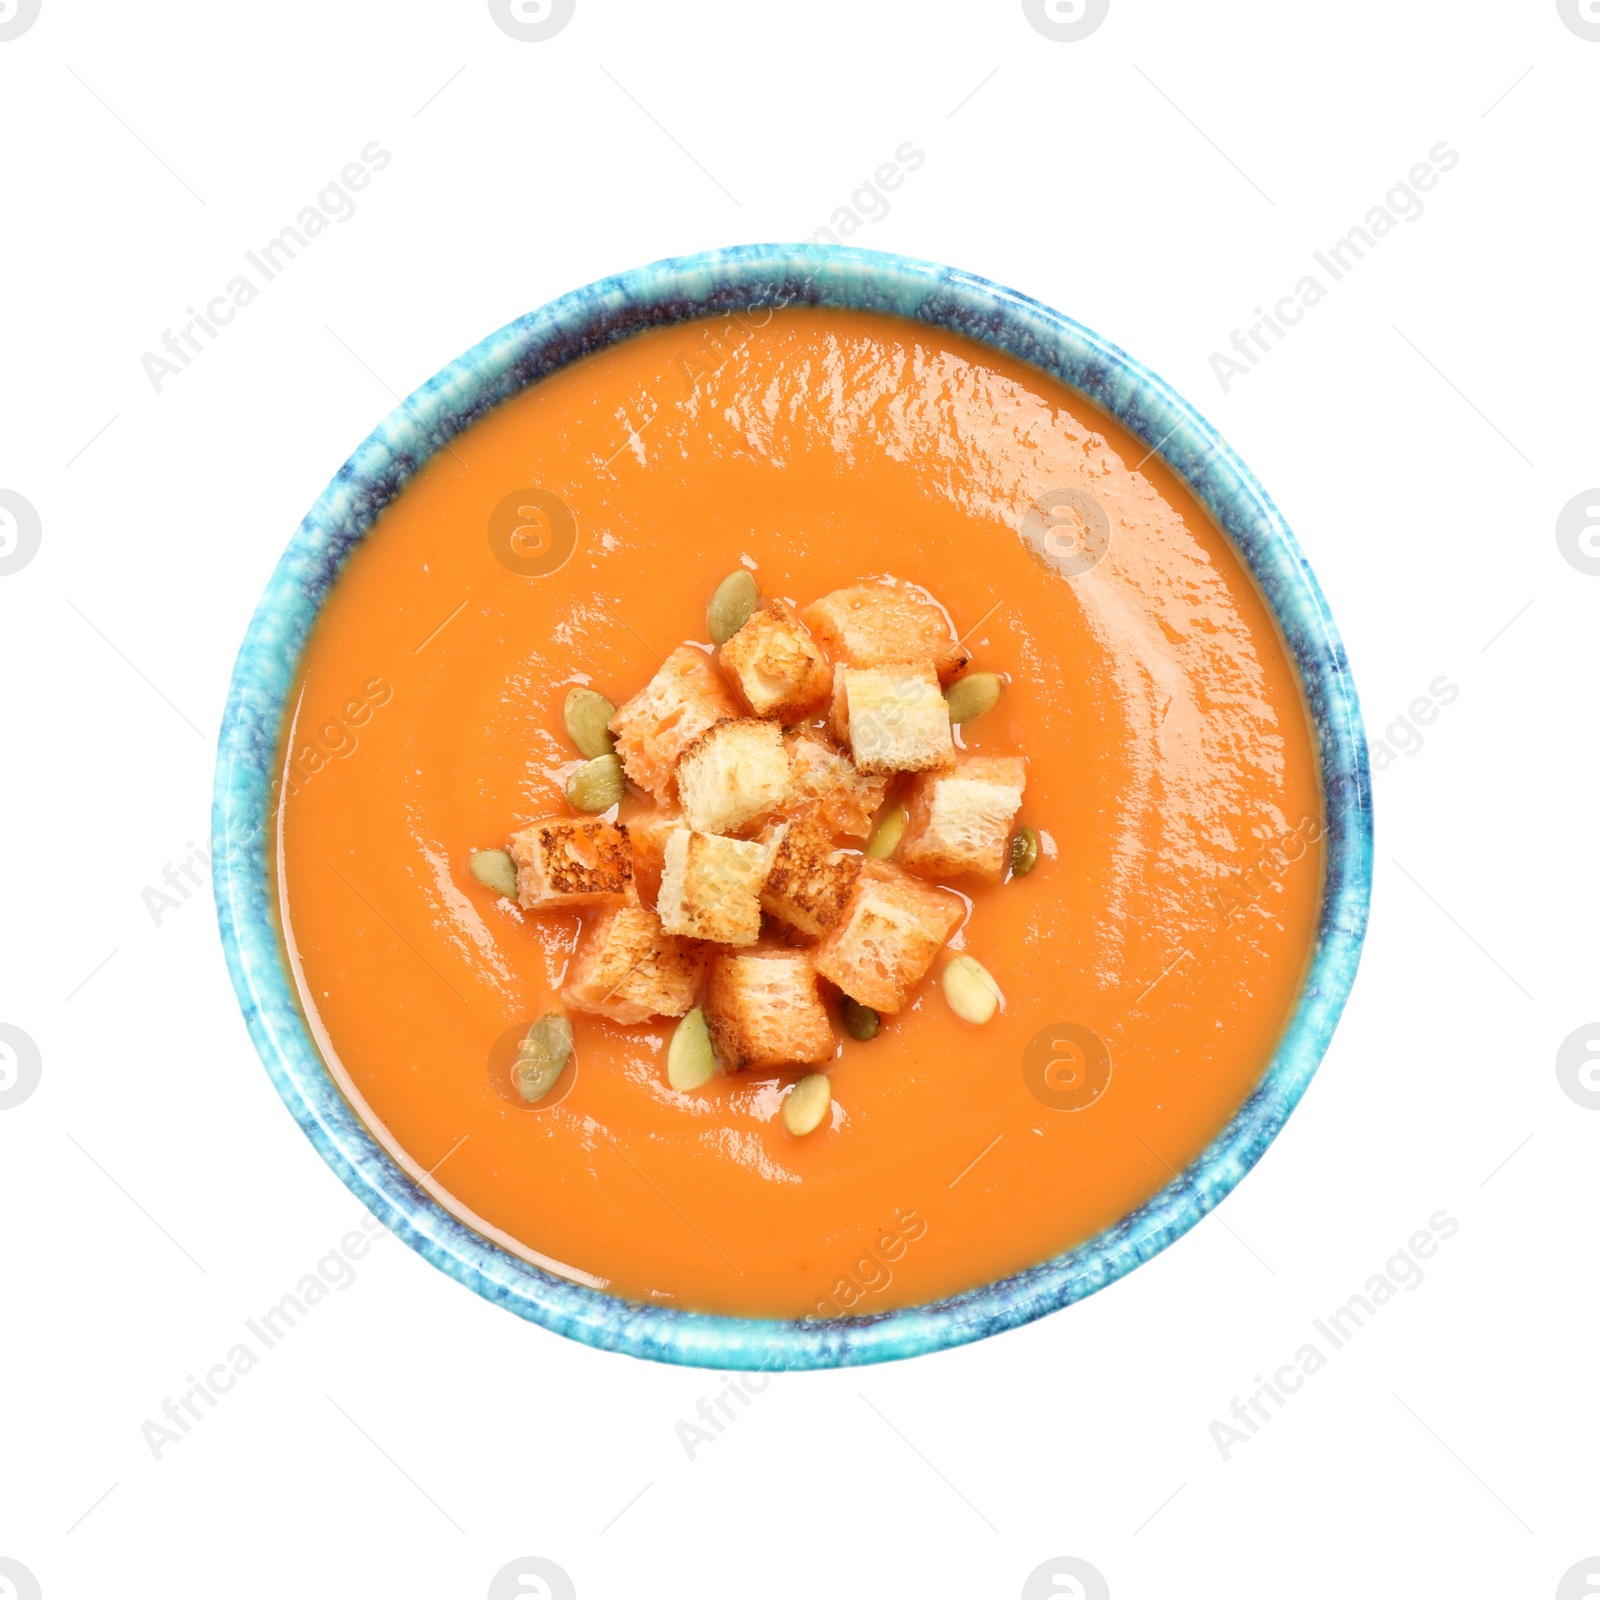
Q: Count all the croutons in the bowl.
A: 14